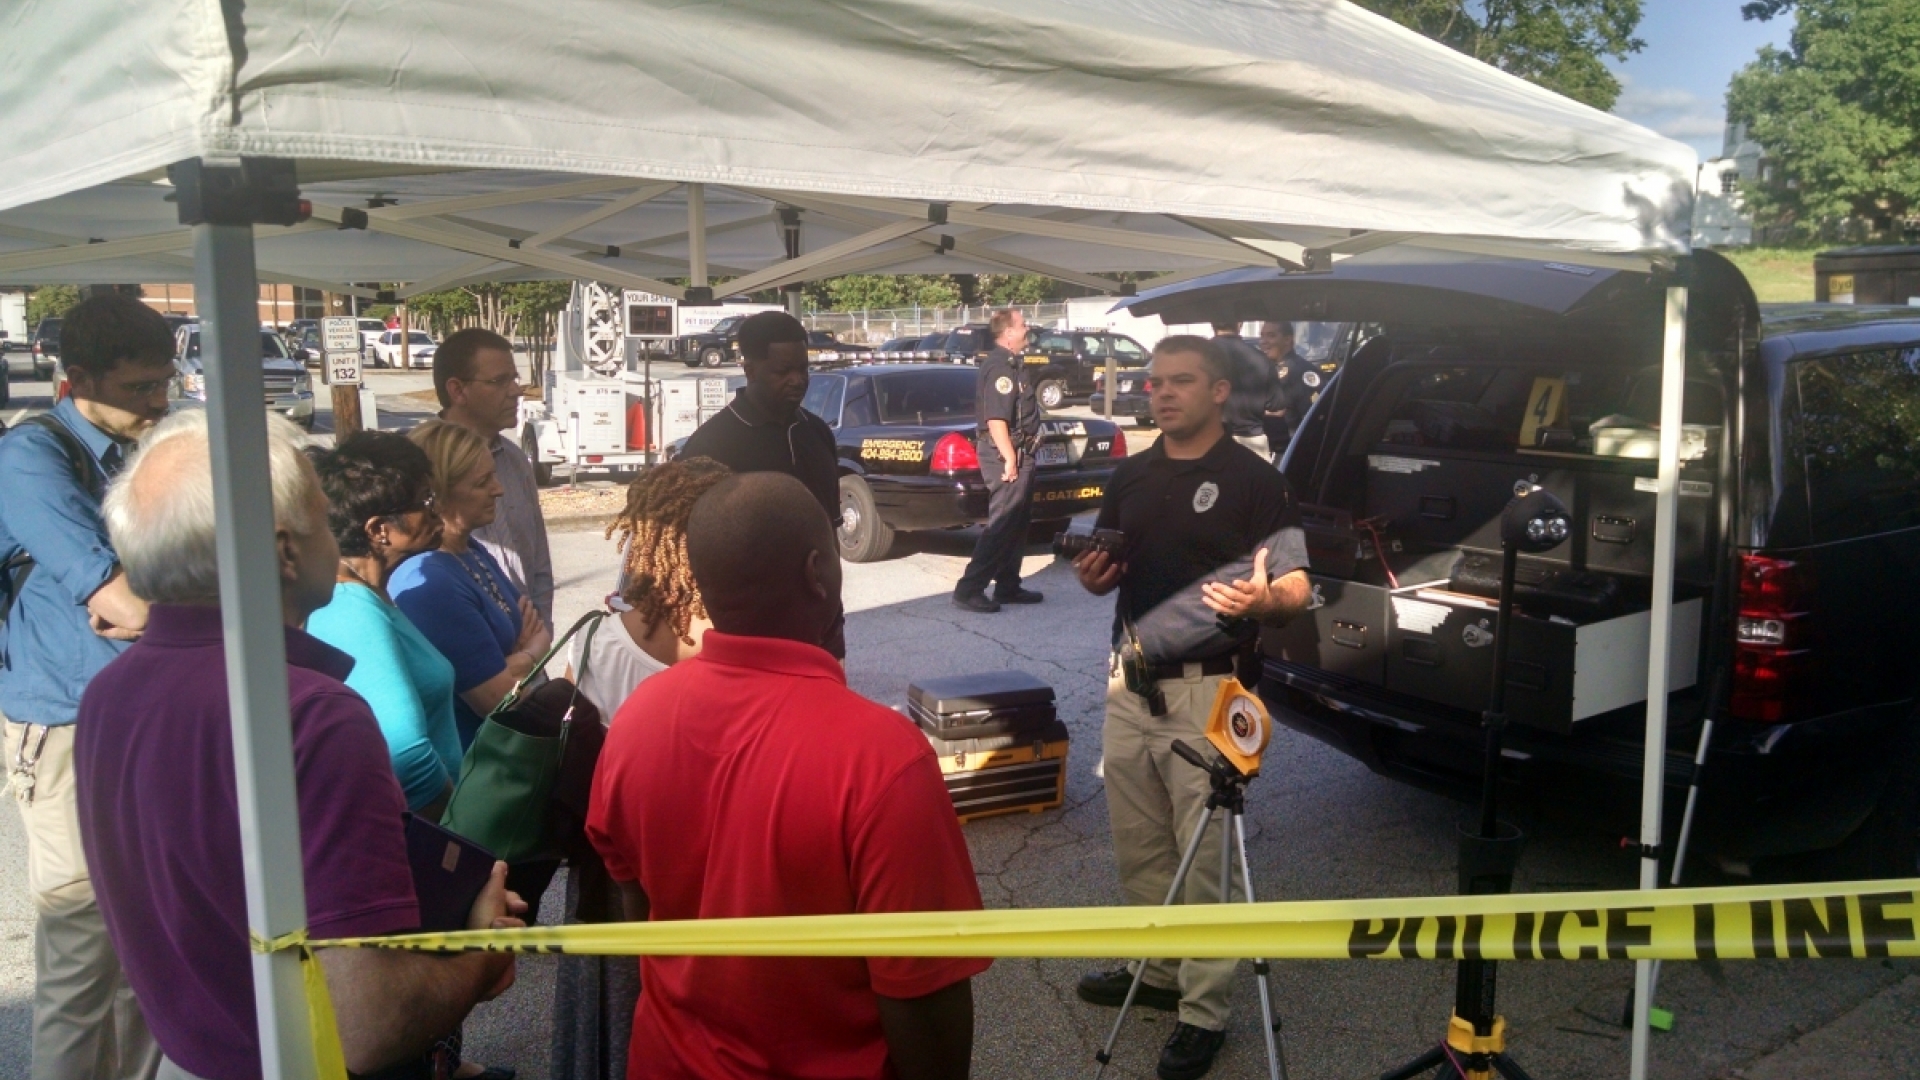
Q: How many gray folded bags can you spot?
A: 0